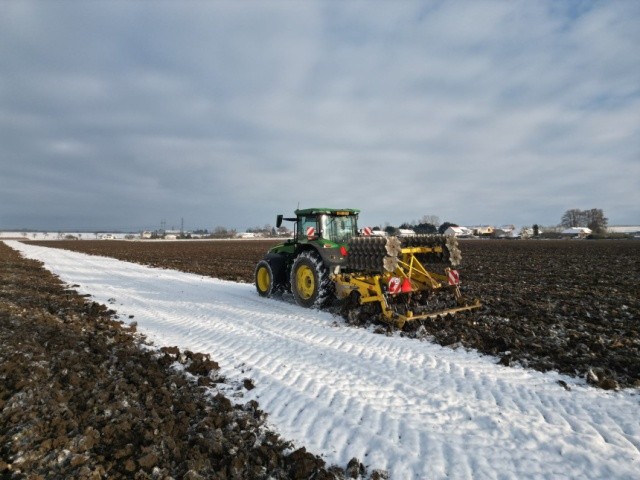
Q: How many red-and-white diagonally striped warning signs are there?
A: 4